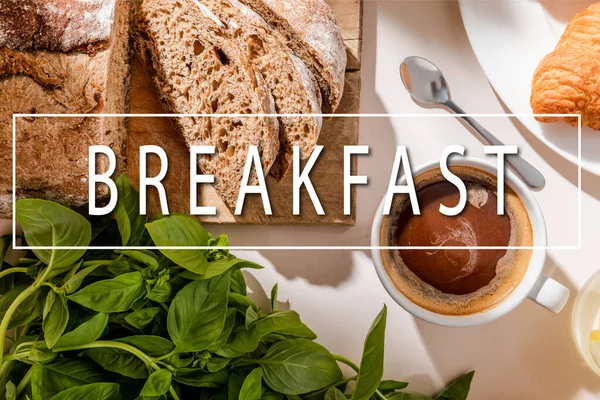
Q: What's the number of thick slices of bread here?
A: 3